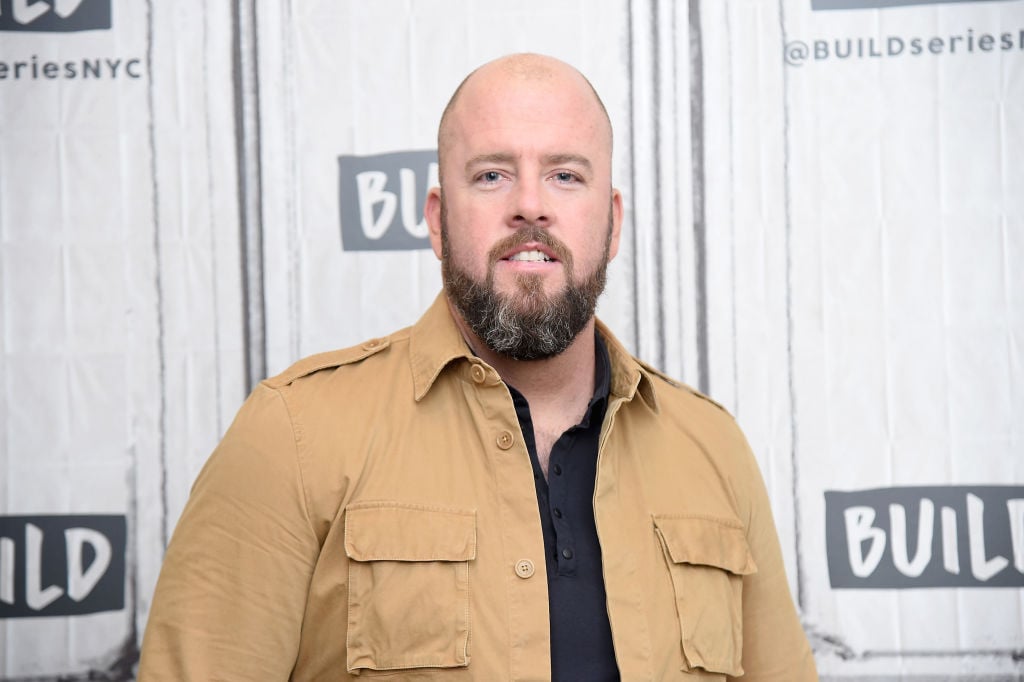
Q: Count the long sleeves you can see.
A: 2